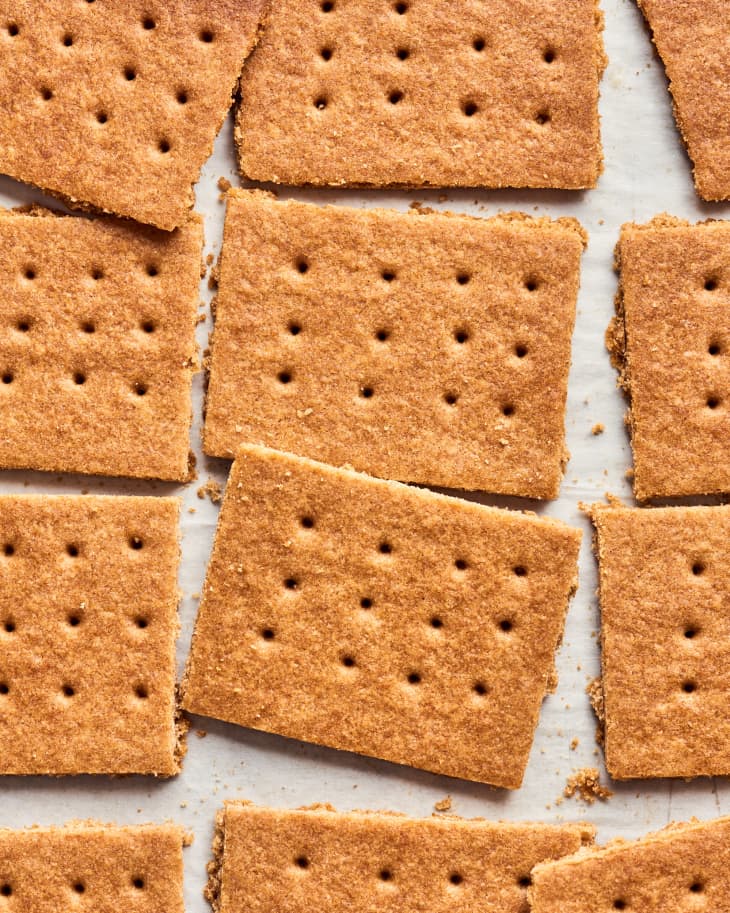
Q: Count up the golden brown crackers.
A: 12